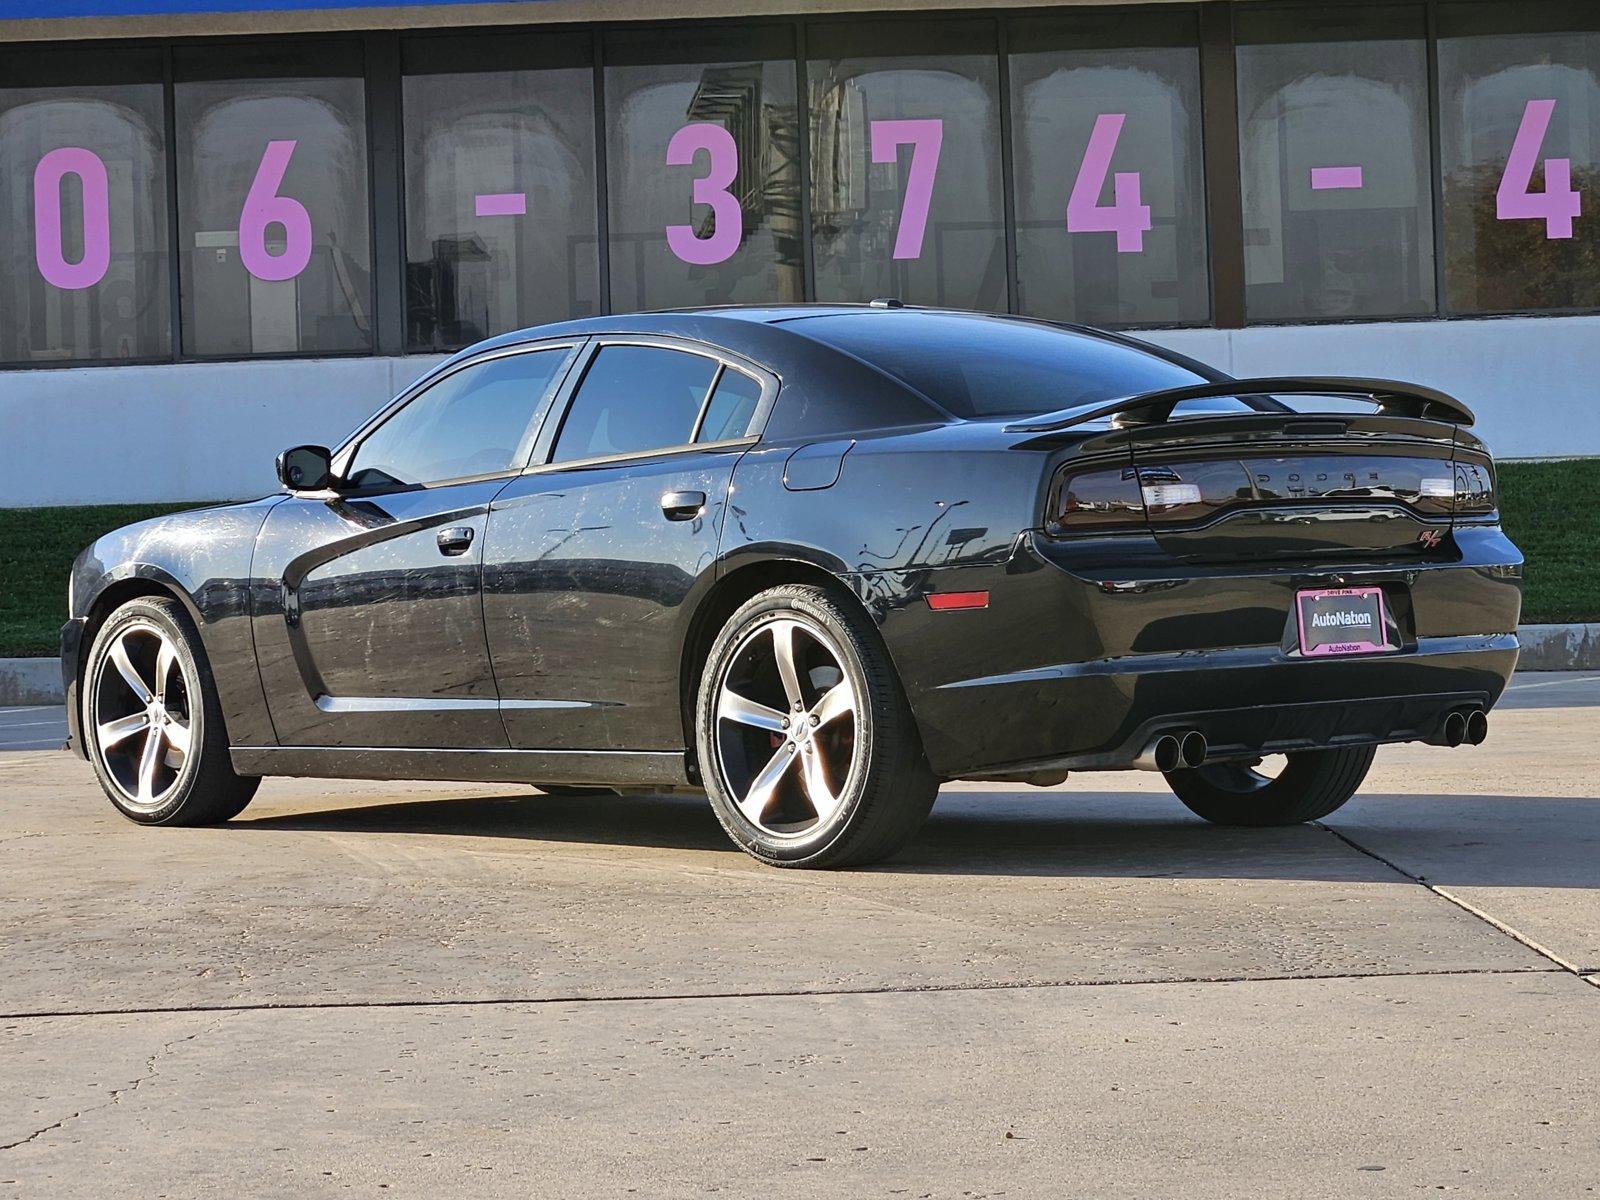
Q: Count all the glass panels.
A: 8